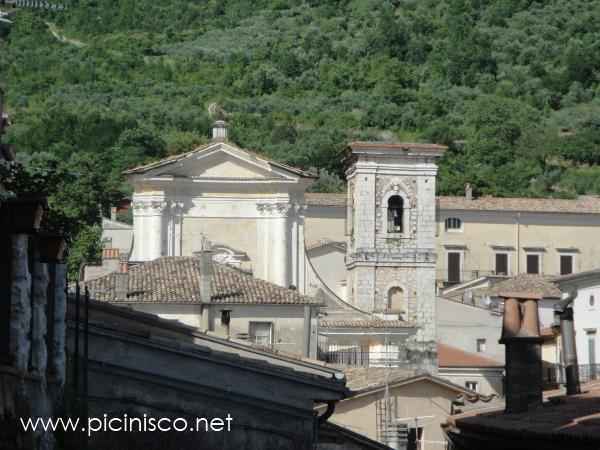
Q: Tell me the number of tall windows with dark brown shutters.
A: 4